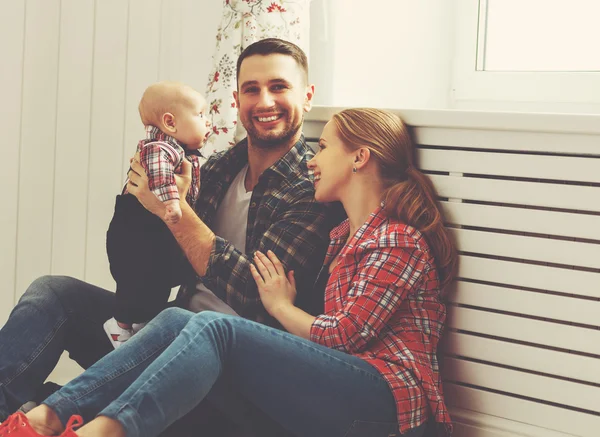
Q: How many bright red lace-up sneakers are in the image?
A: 2